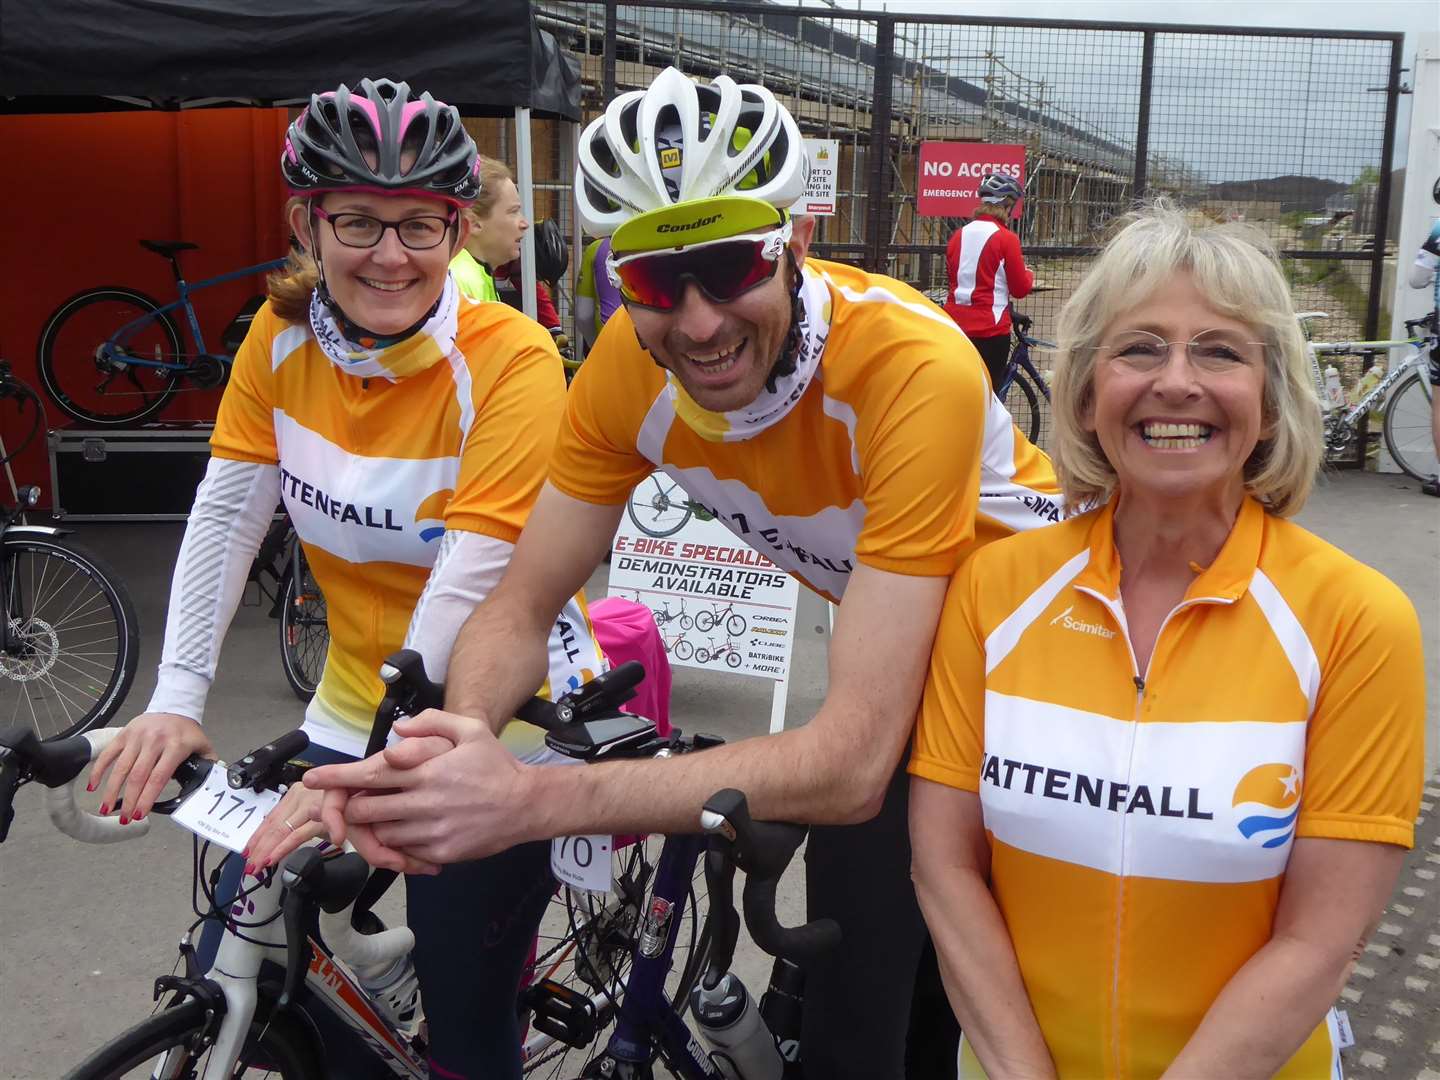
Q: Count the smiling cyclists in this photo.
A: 3